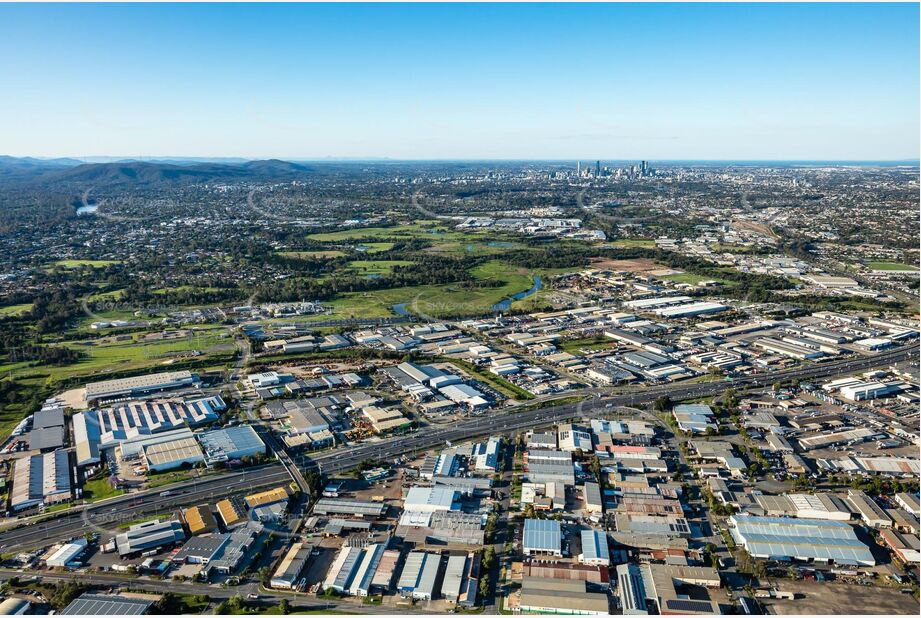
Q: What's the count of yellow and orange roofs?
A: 3